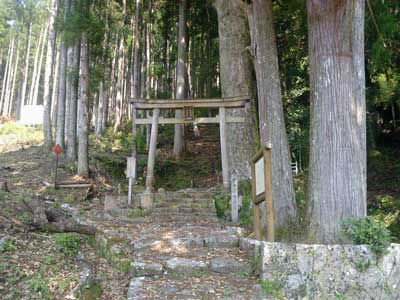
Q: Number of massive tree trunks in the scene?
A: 3